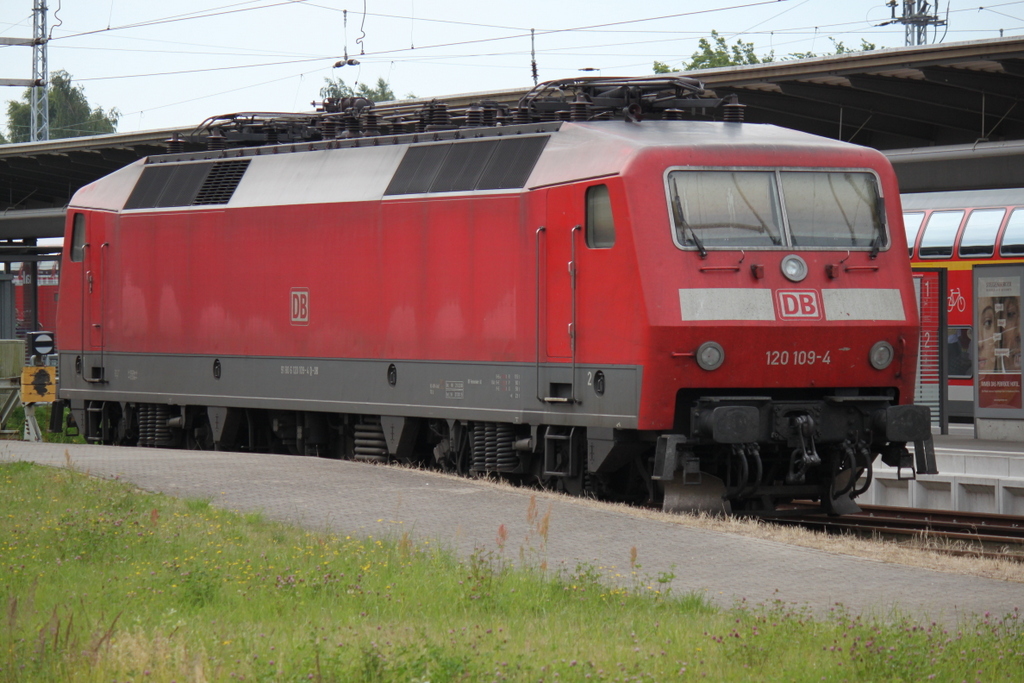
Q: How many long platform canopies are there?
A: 1